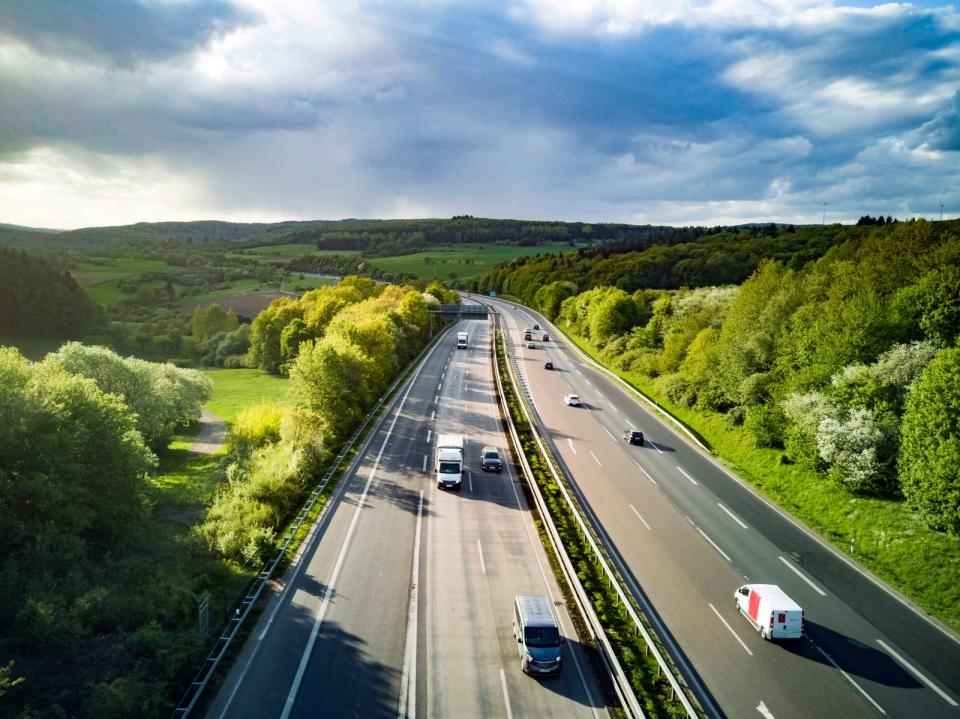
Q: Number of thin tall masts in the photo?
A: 2